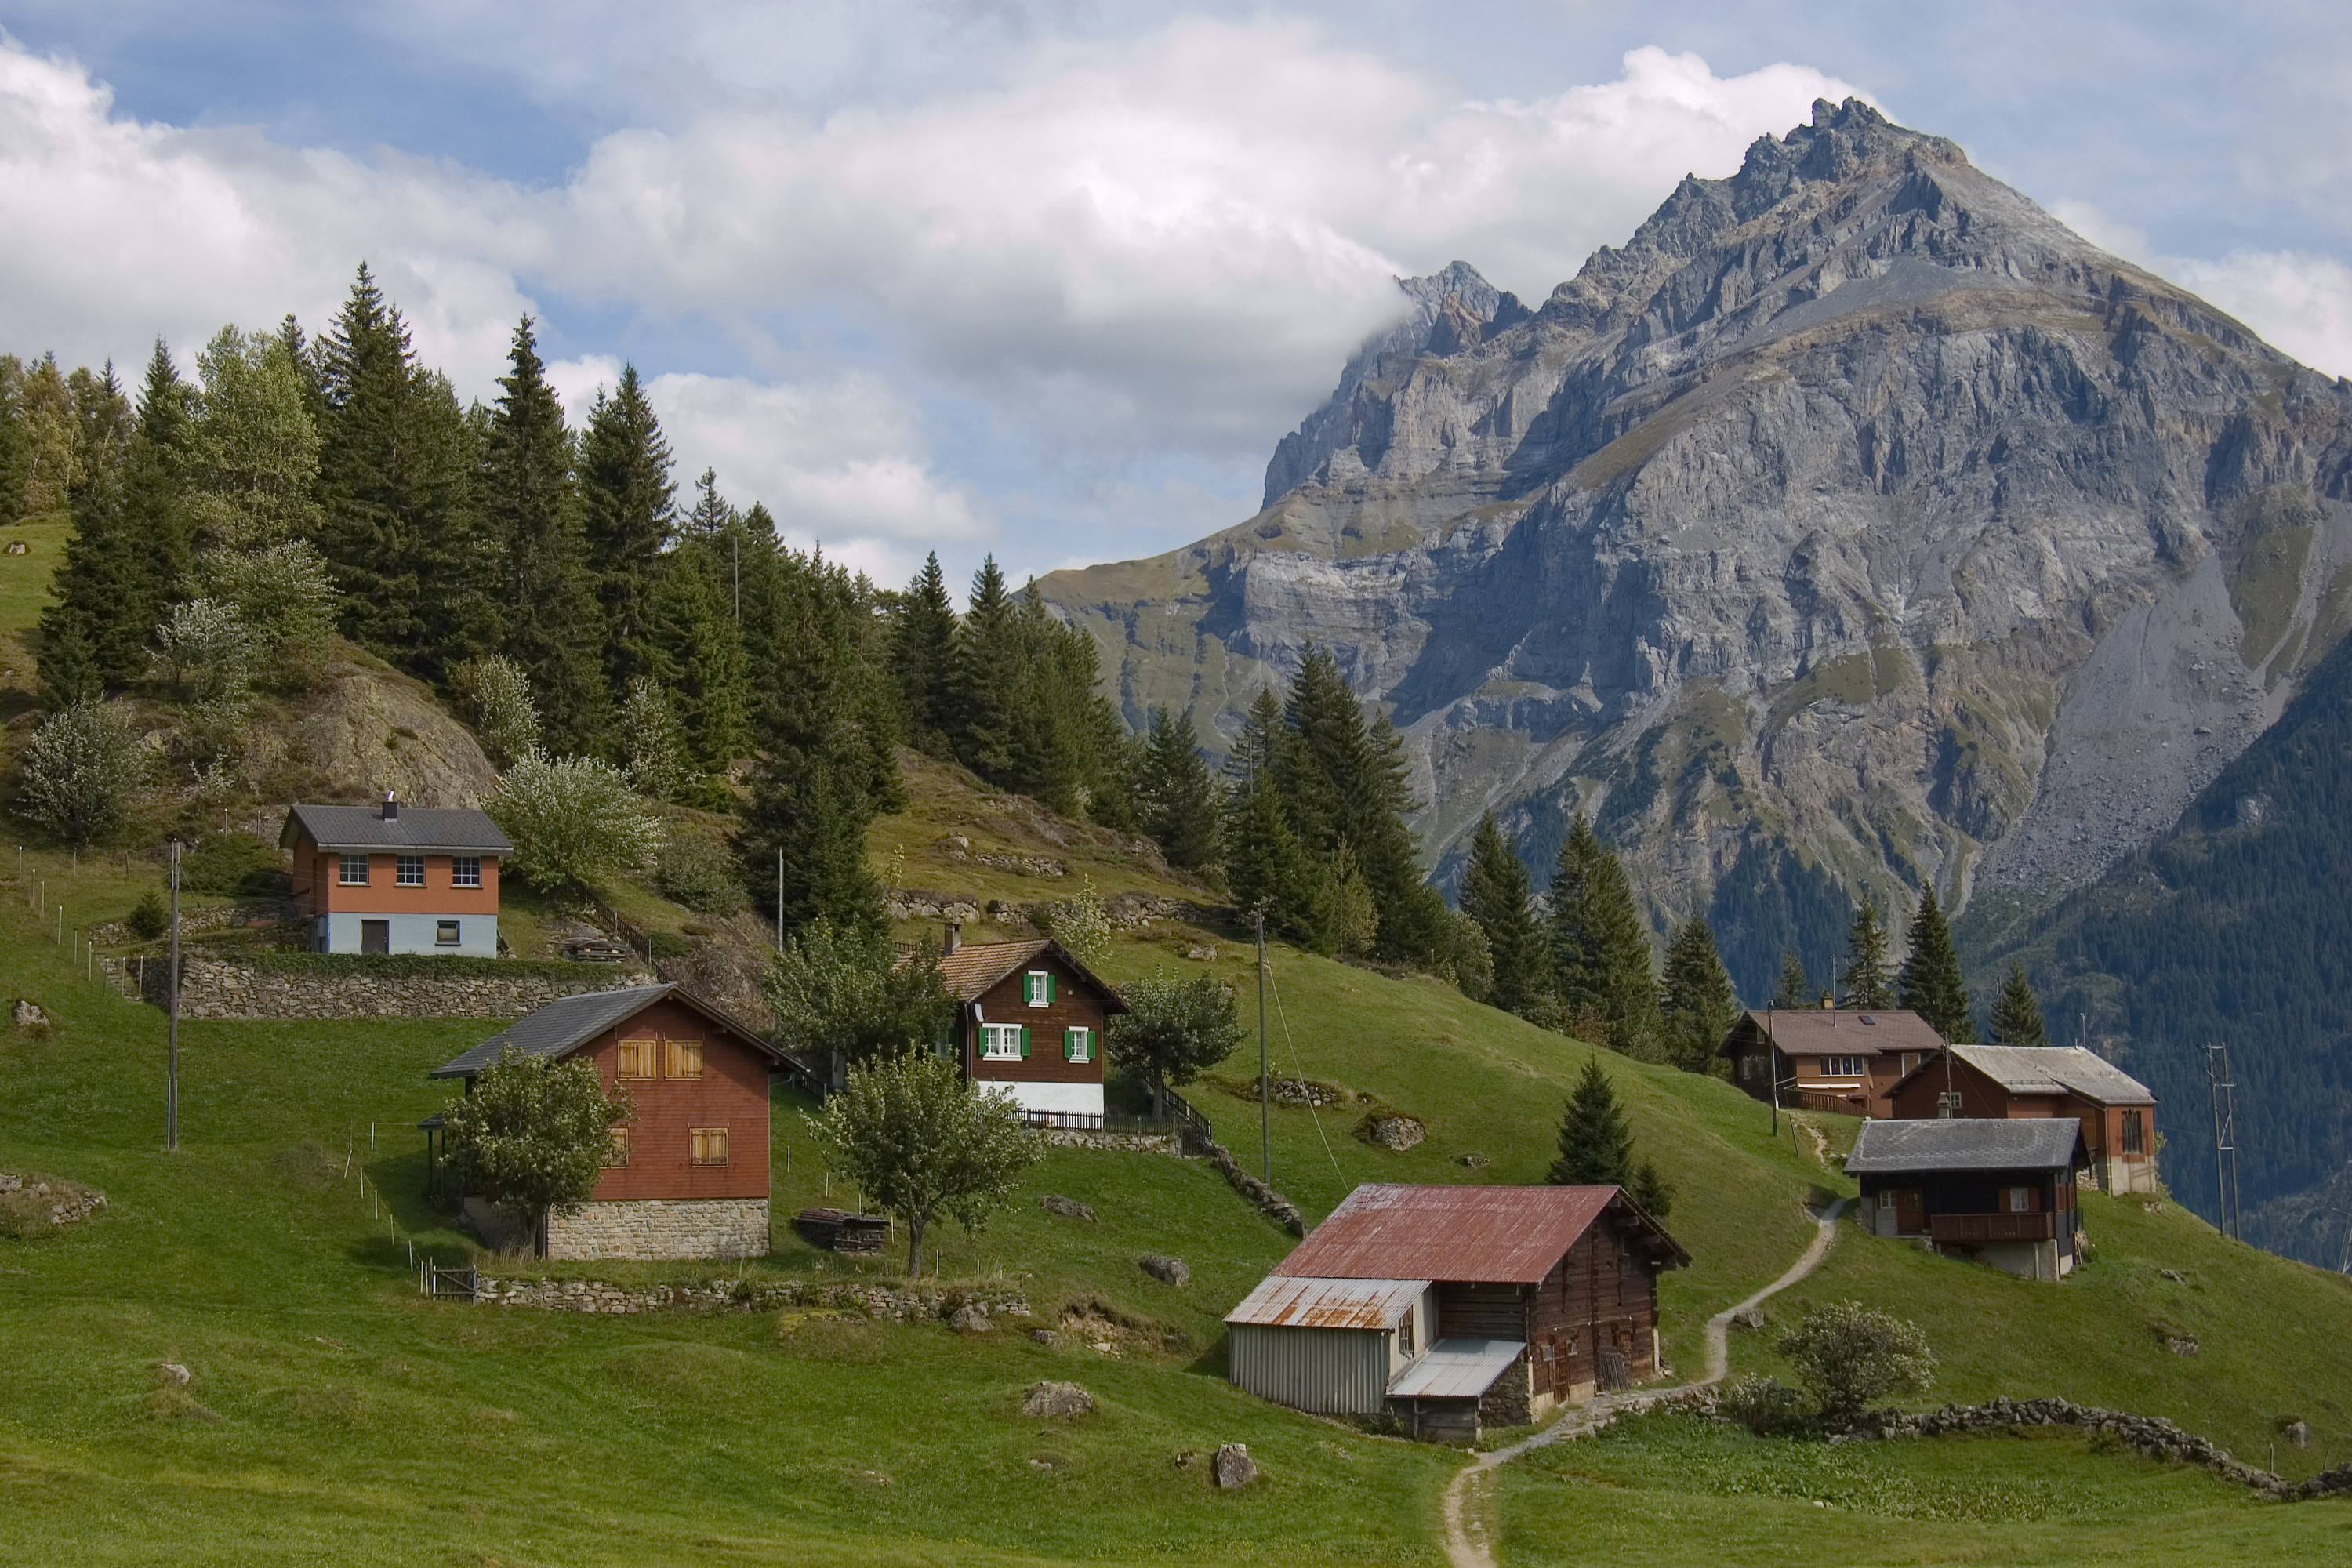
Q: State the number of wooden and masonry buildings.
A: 7